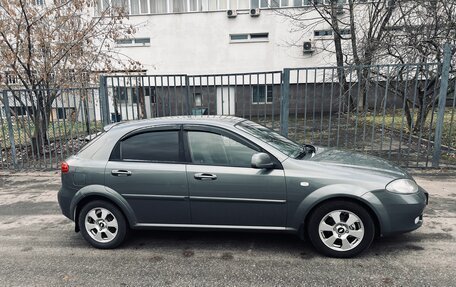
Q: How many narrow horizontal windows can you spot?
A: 3